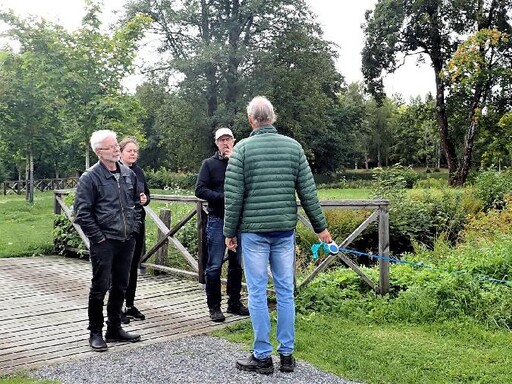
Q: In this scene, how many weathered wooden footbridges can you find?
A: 1